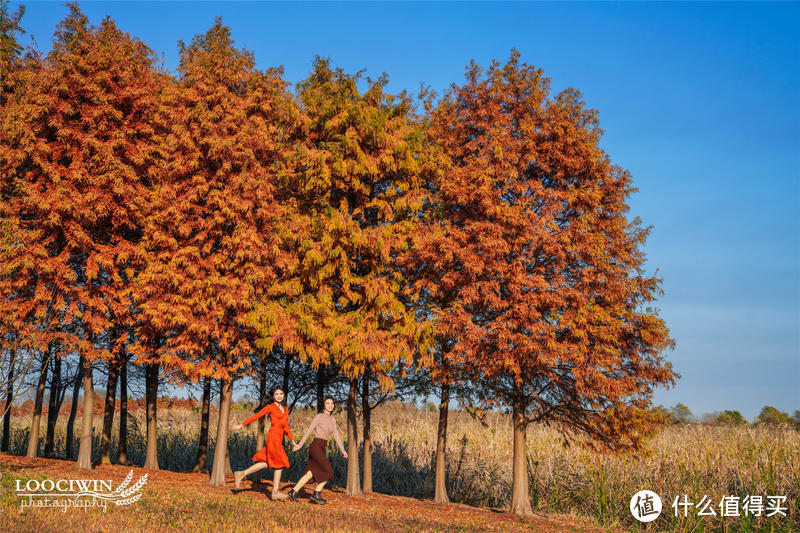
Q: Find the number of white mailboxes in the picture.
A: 0